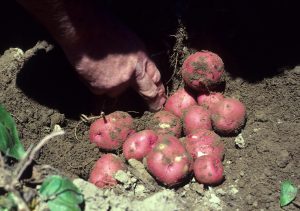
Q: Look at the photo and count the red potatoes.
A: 12